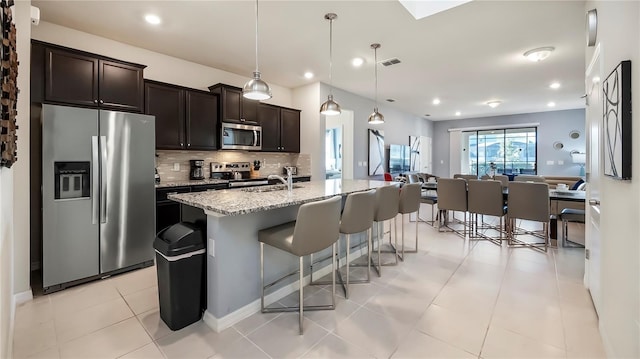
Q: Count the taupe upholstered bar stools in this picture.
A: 4